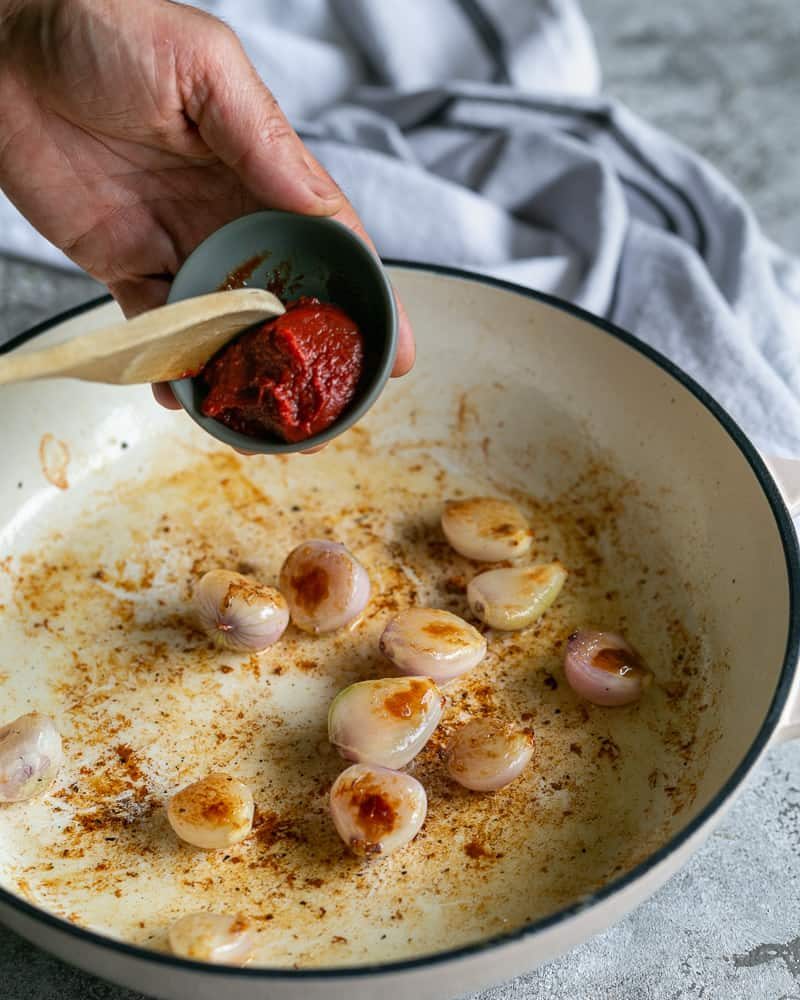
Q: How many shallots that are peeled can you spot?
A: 12